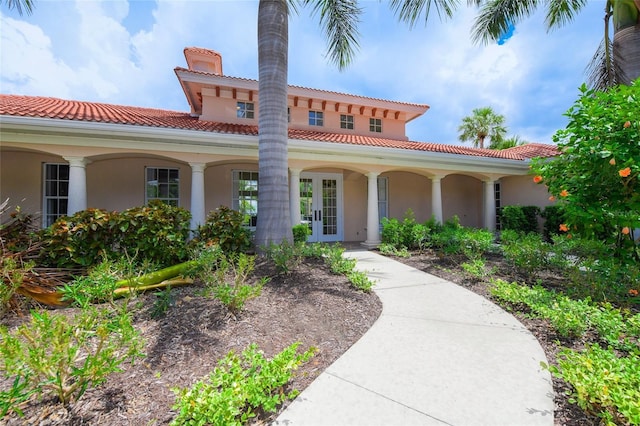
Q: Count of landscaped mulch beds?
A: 2